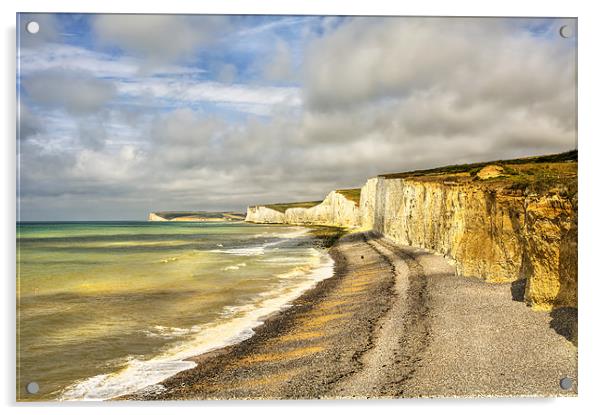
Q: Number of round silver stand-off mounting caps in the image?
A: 4